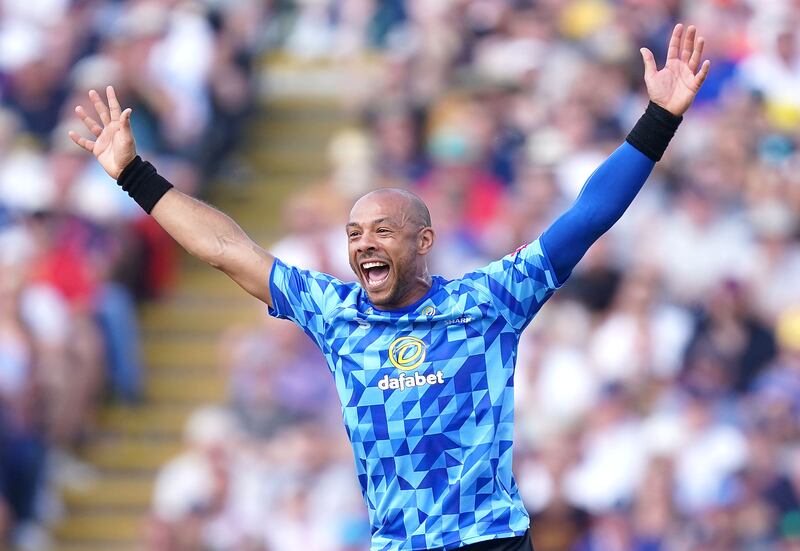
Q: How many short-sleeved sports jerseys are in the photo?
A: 1